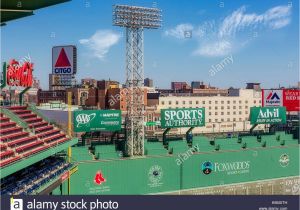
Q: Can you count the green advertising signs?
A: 3